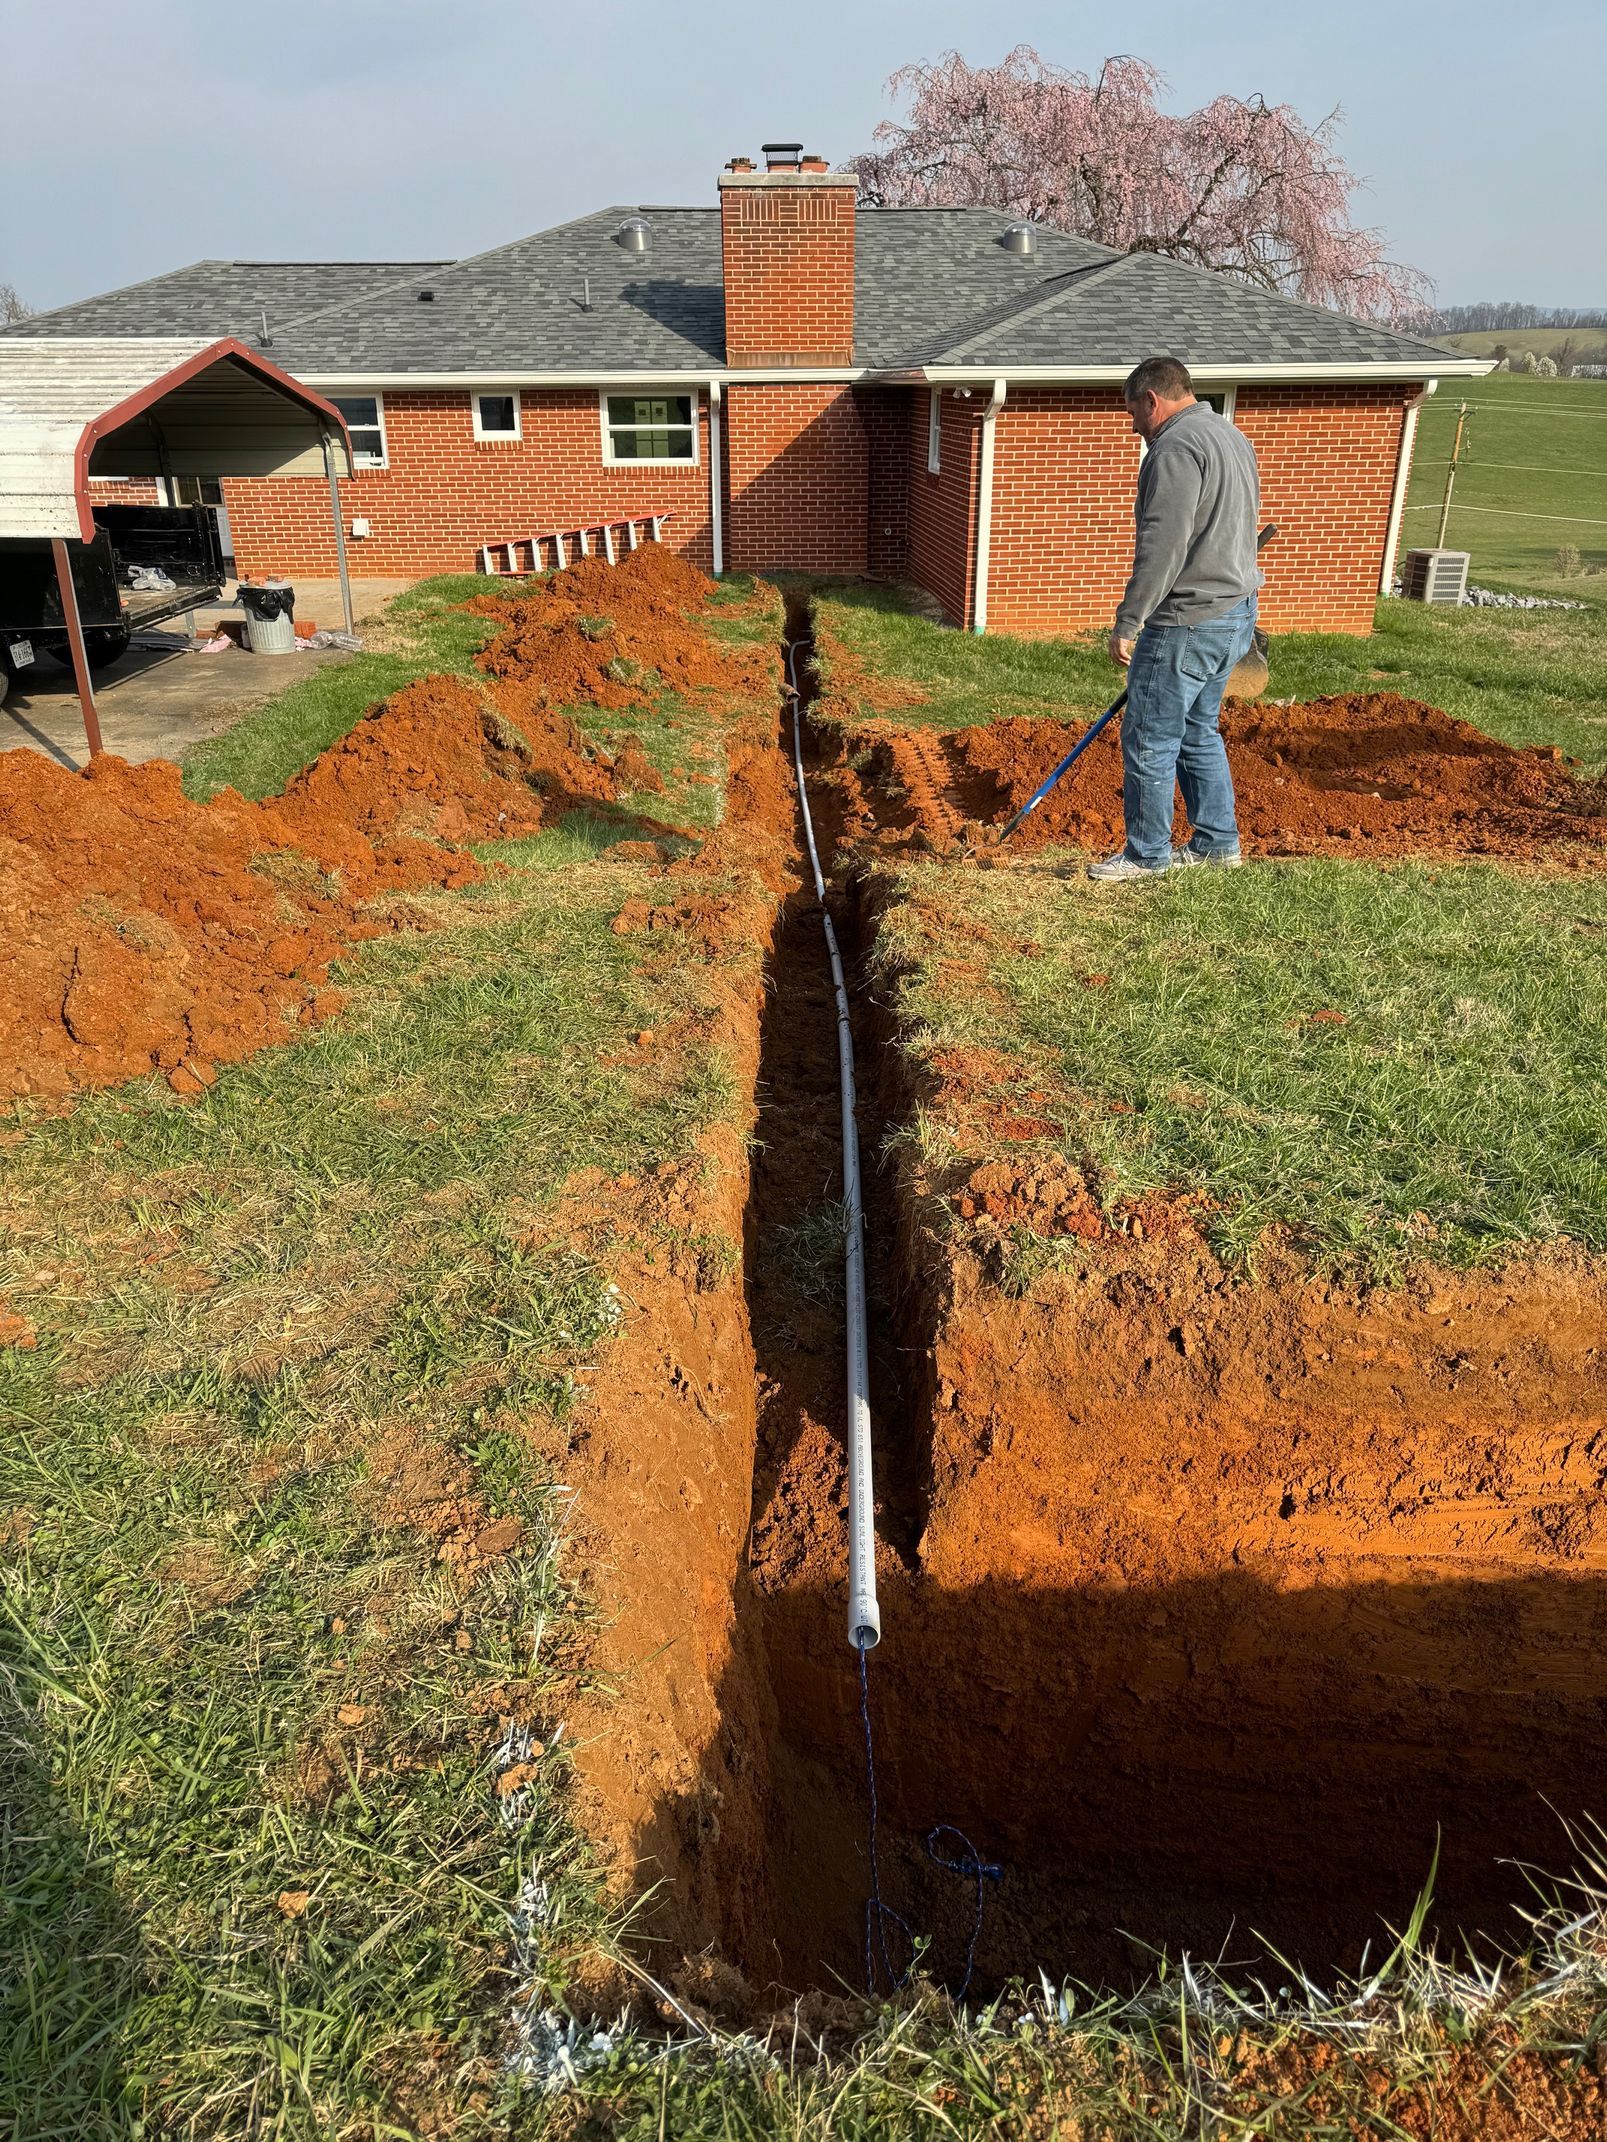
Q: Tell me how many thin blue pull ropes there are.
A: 1